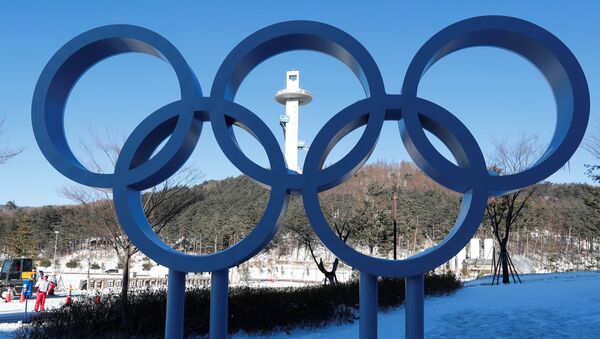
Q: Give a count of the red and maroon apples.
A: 0